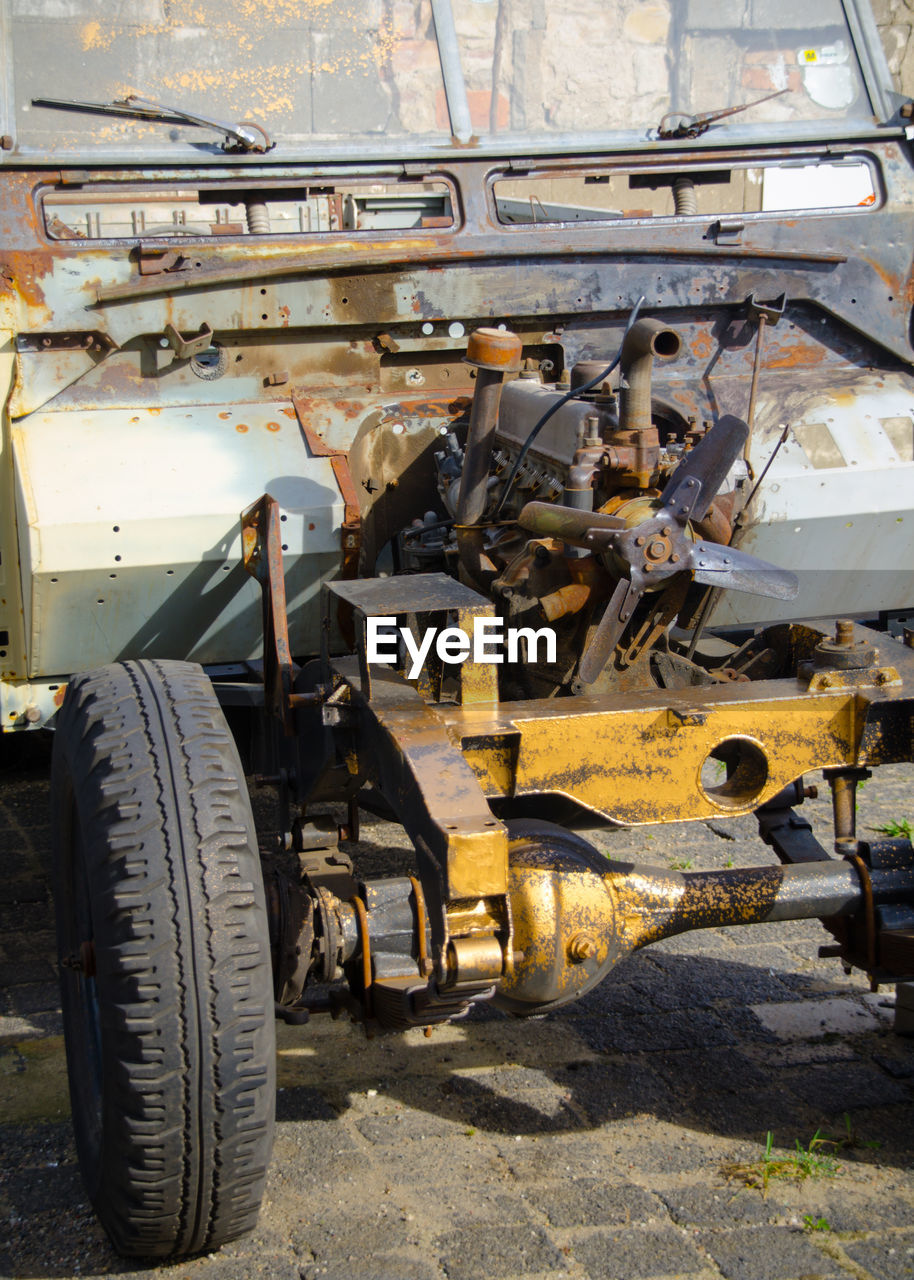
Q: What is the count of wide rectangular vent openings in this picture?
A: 2